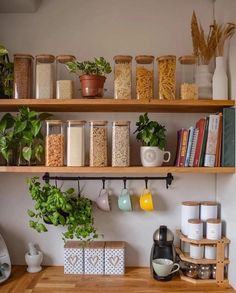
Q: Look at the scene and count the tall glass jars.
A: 11